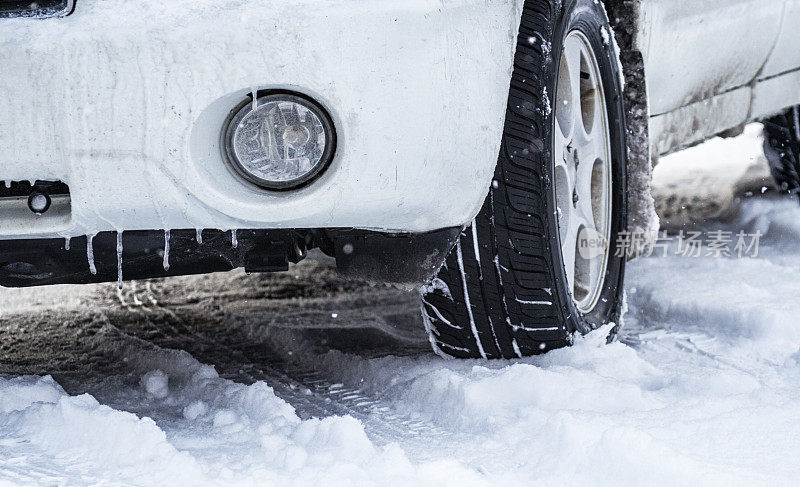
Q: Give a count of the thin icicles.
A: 7